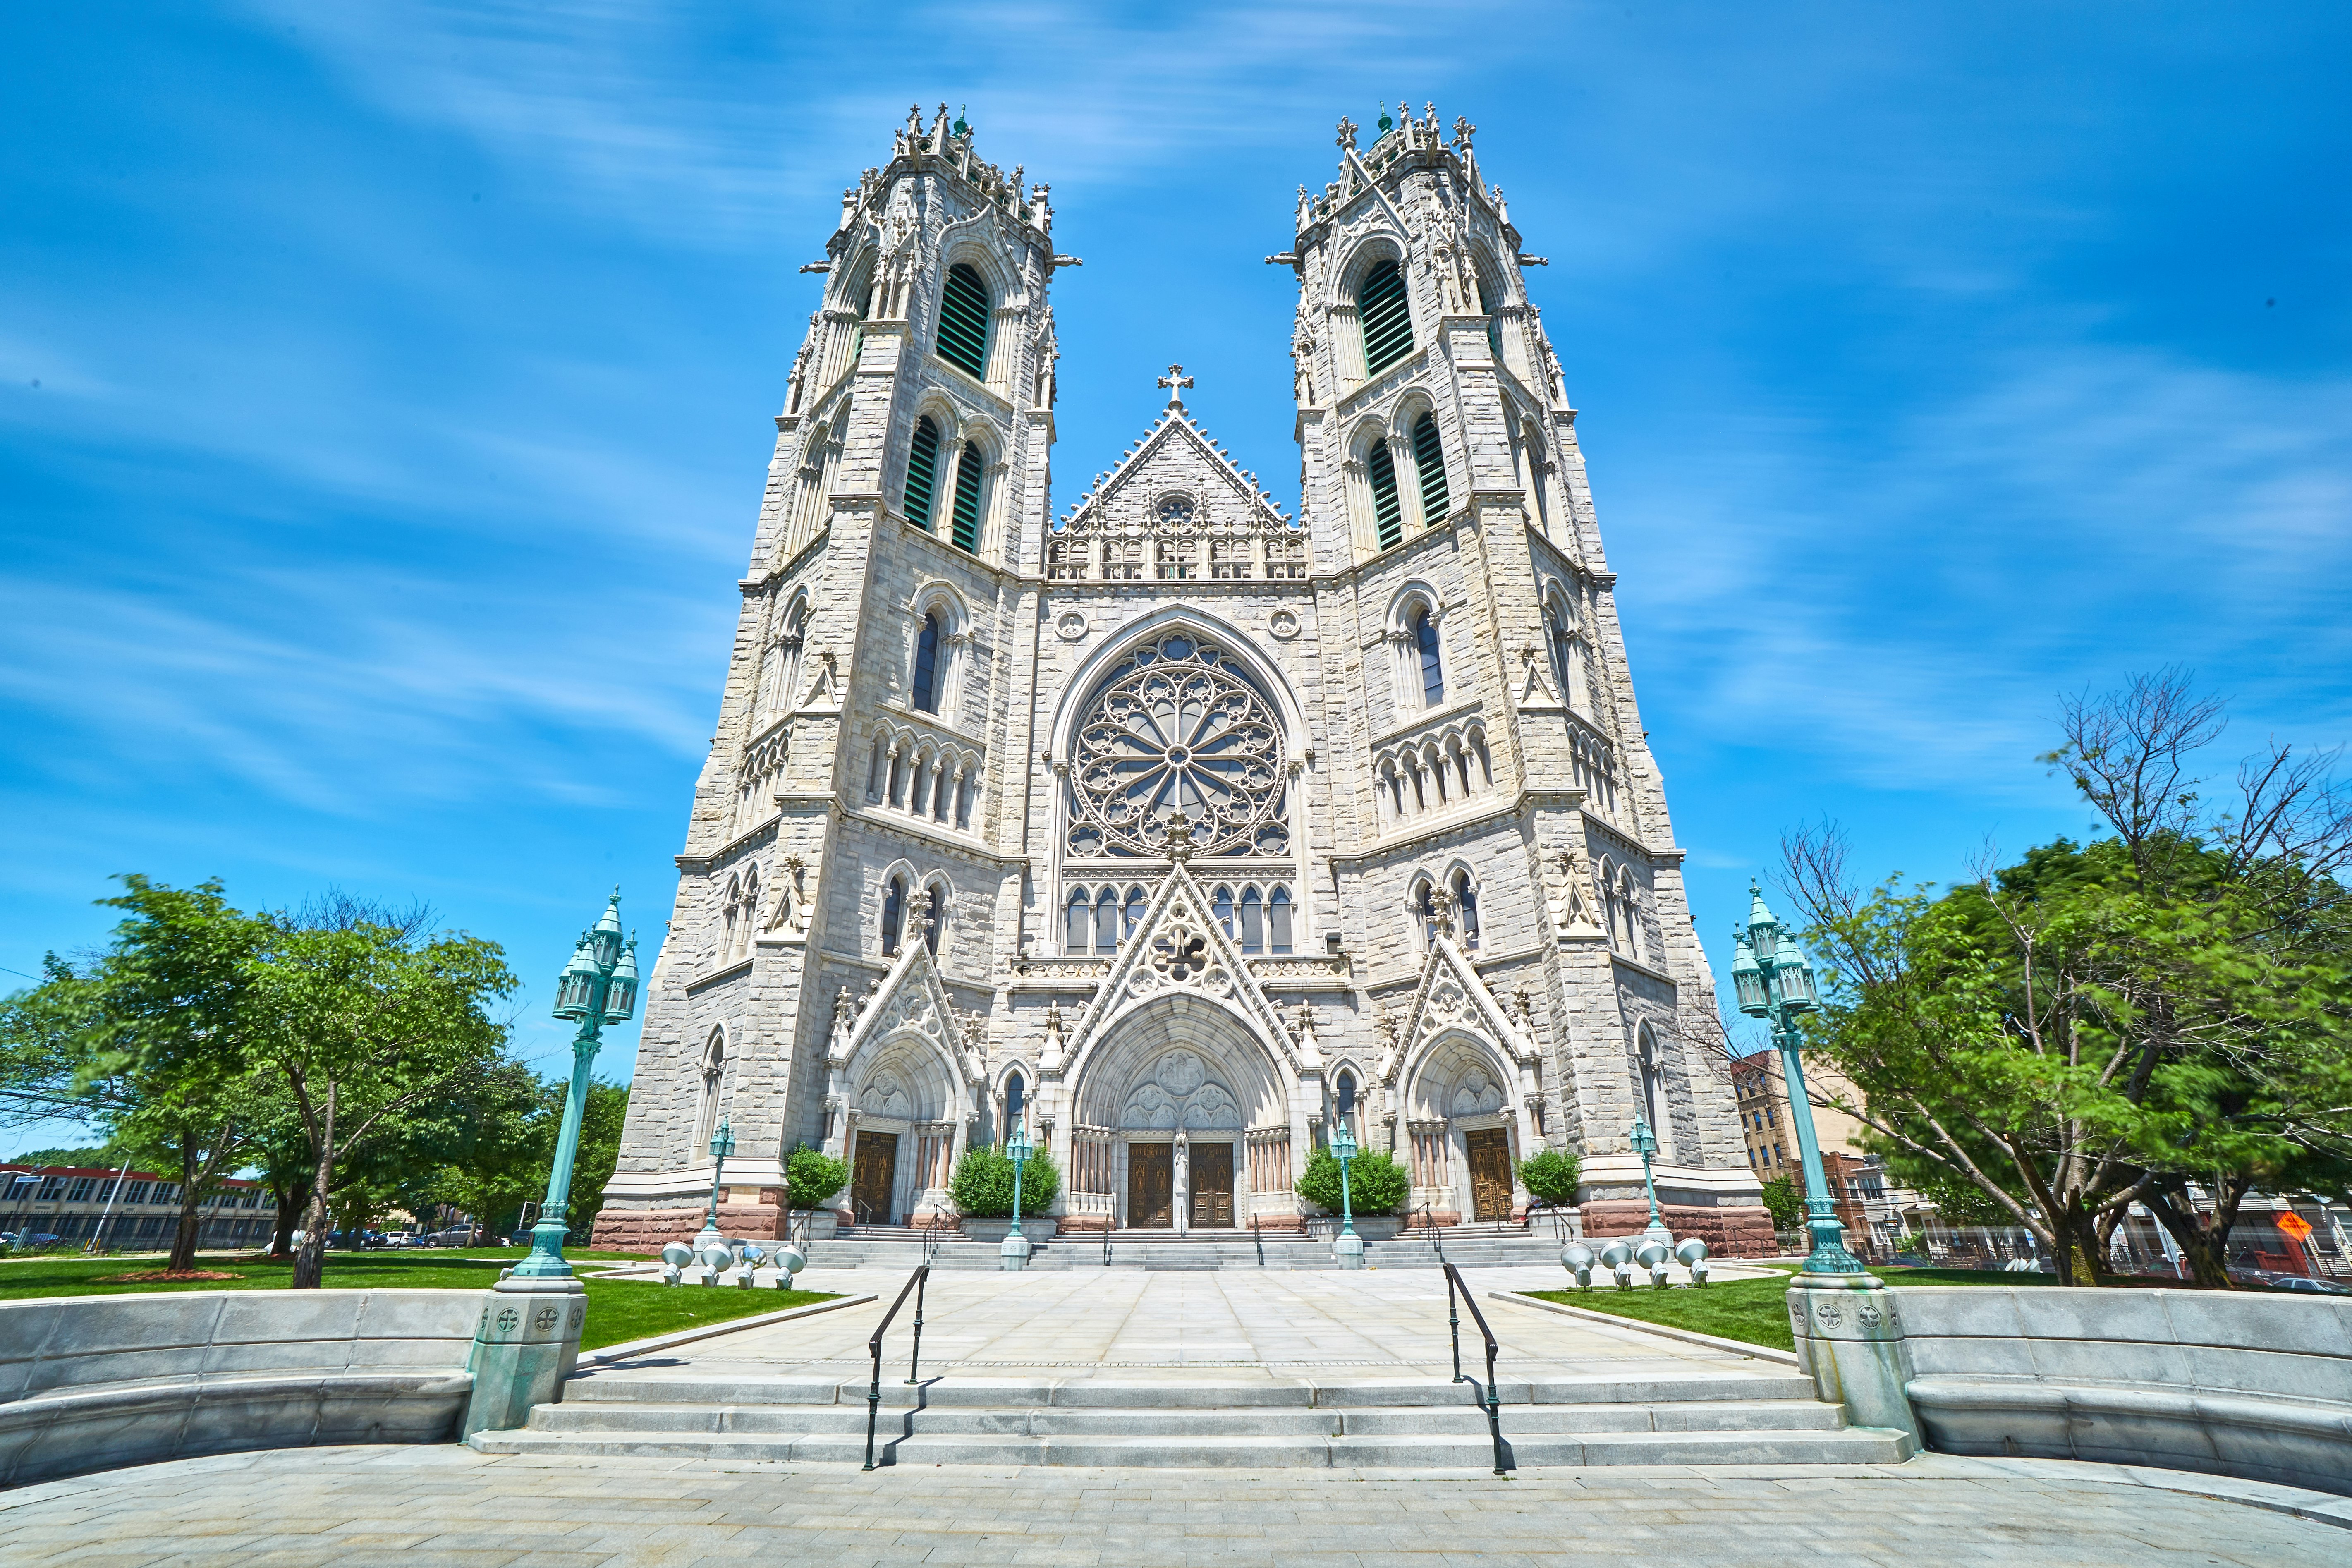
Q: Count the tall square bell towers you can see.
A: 2